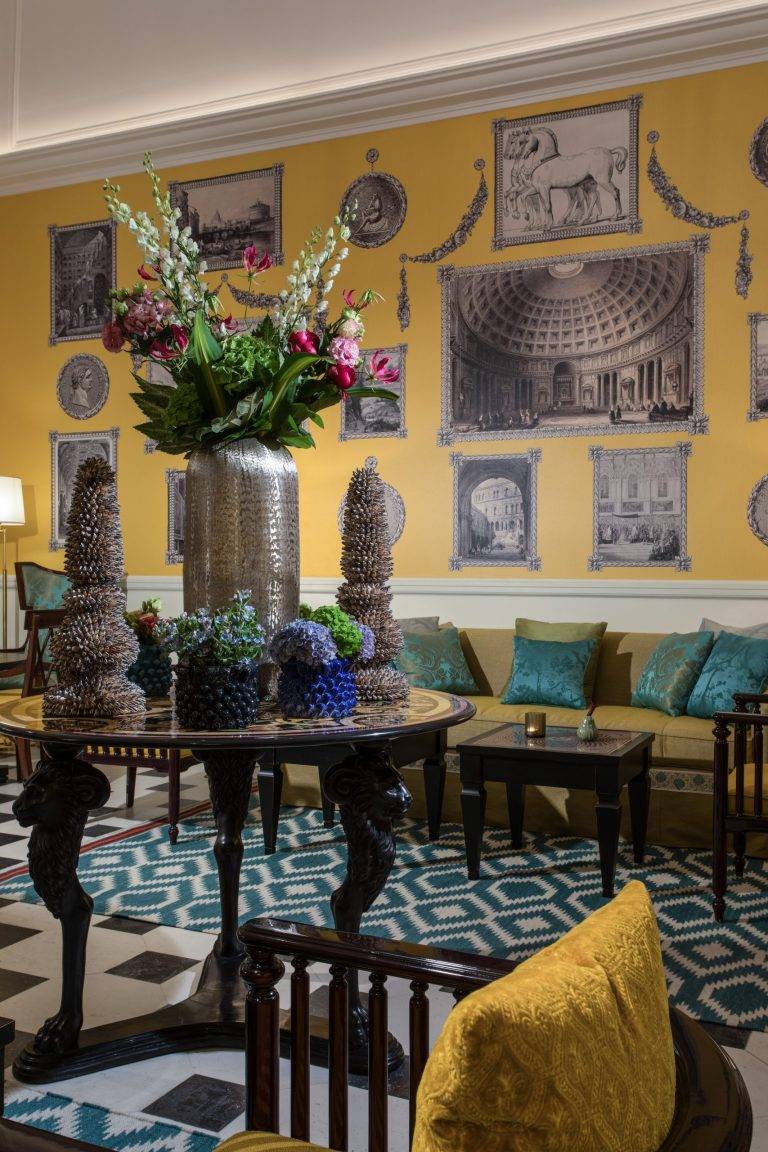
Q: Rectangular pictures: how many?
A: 11